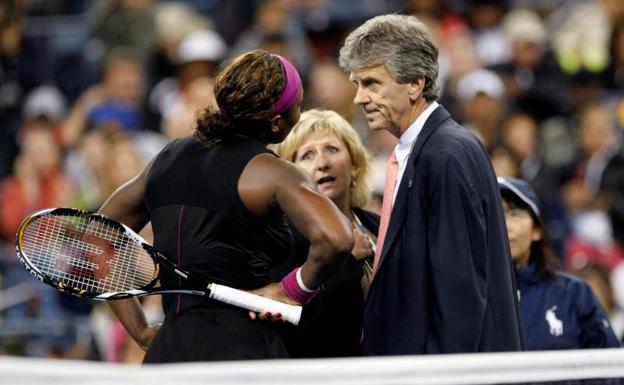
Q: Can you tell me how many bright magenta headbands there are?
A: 1